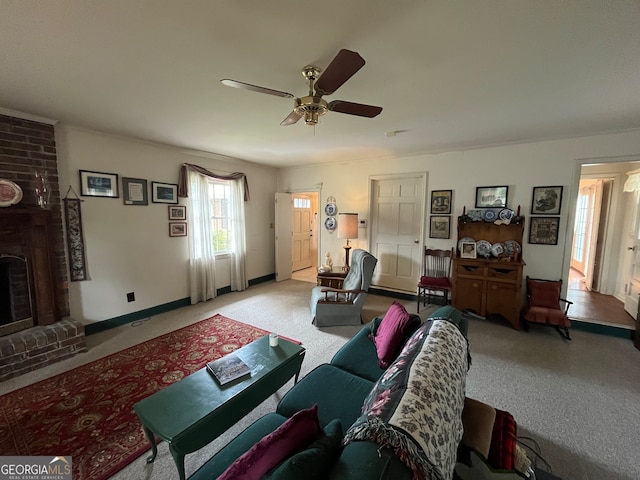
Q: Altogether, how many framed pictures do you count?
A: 11